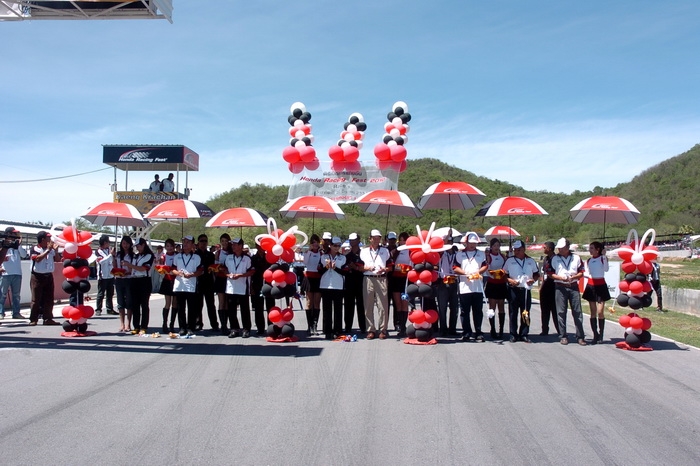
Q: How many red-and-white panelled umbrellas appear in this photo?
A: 9